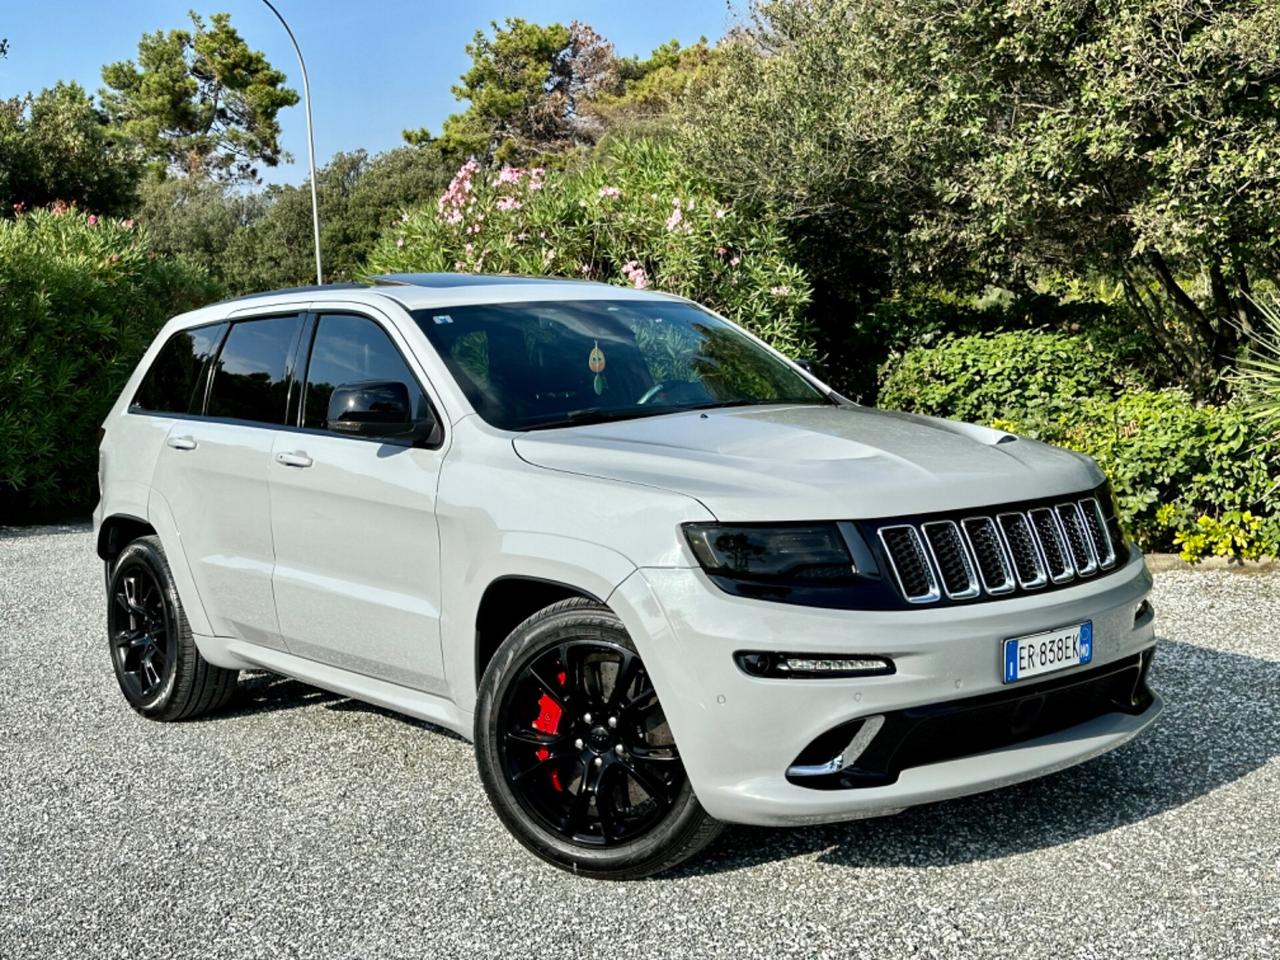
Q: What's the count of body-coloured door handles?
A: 2